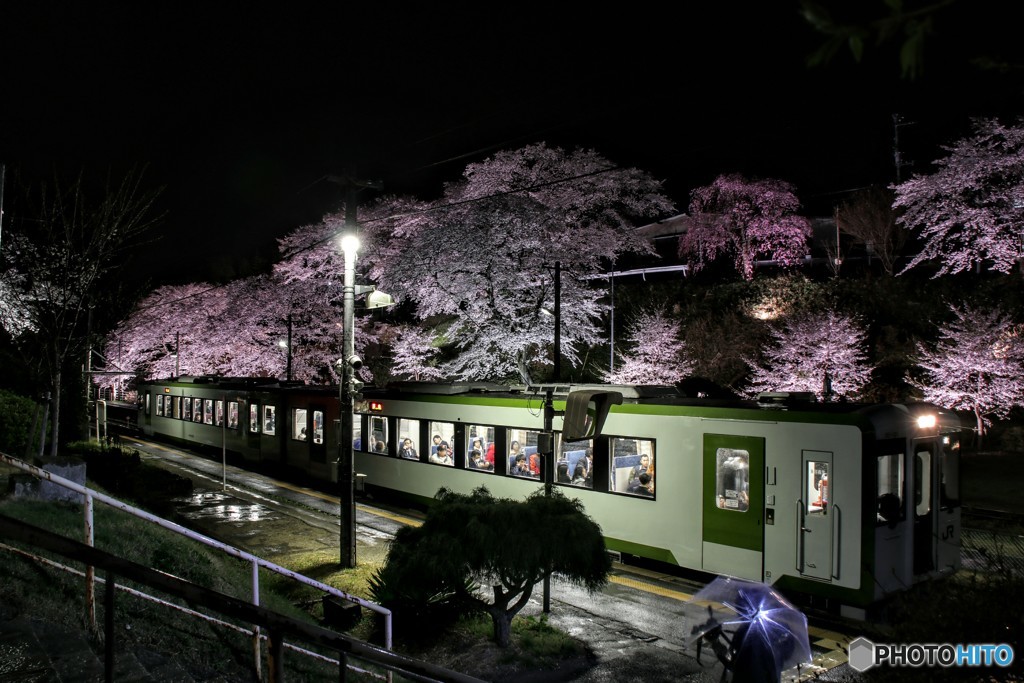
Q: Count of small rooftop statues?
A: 0